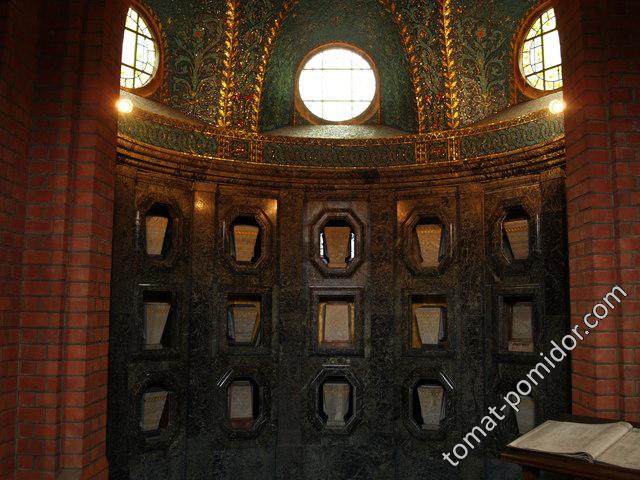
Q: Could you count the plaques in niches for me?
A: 15